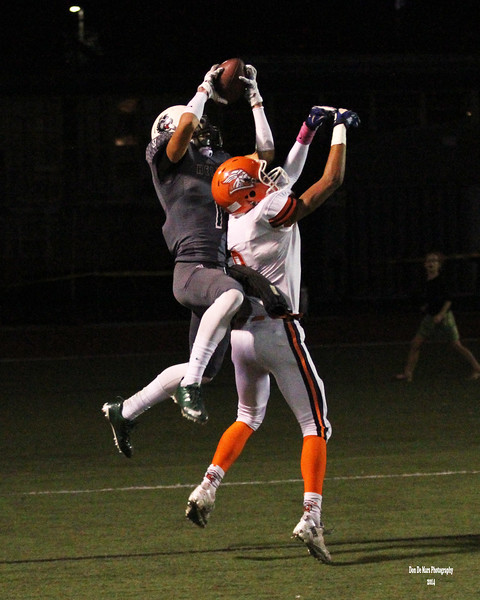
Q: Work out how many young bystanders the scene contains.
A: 1